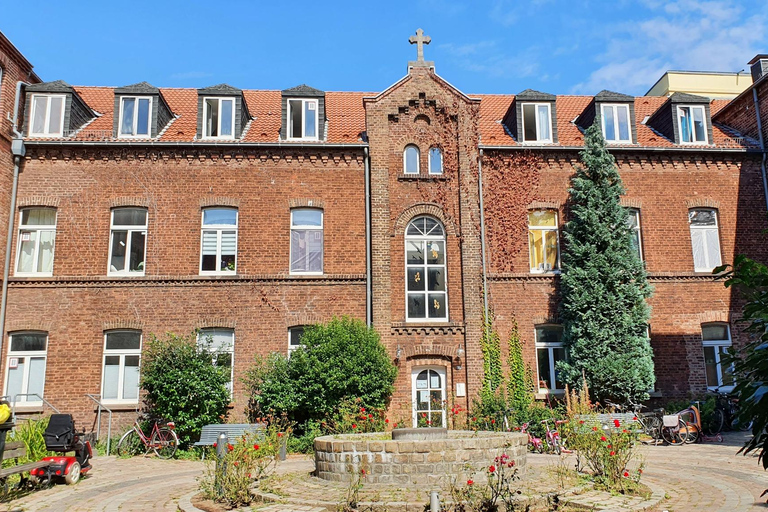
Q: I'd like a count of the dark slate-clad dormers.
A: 7